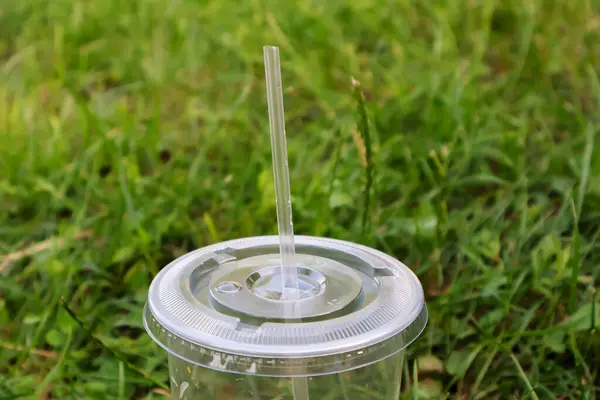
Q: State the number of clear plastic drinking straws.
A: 1